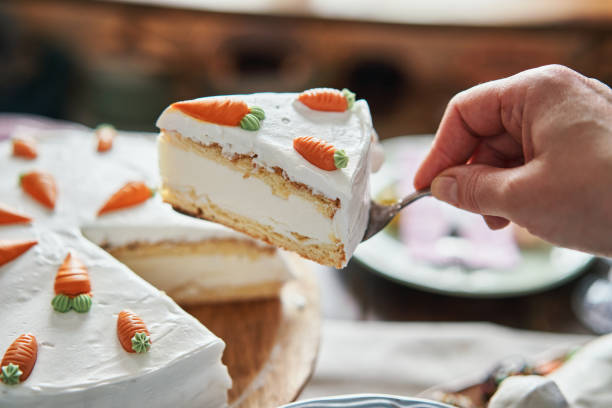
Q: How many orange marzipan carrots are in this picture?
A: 12